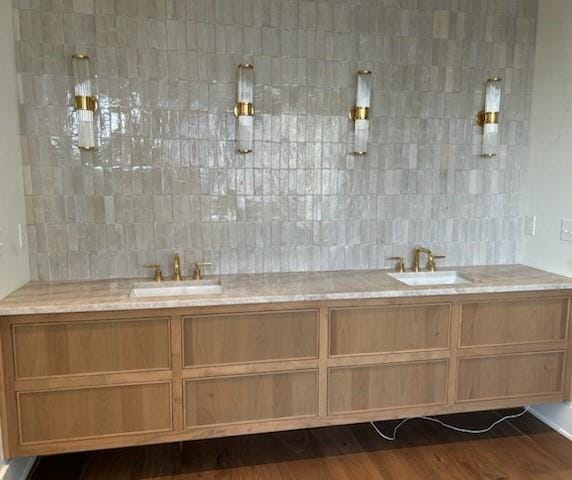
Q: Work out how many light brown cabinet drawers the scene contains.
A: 8